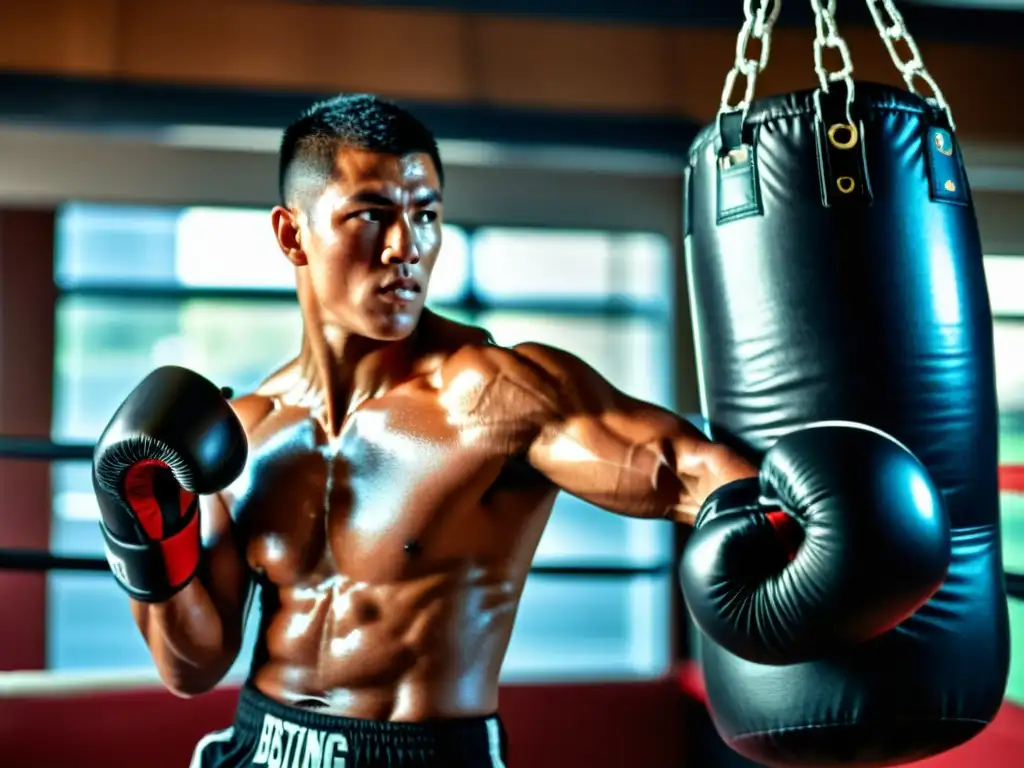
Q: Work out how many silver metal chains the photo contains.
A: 3